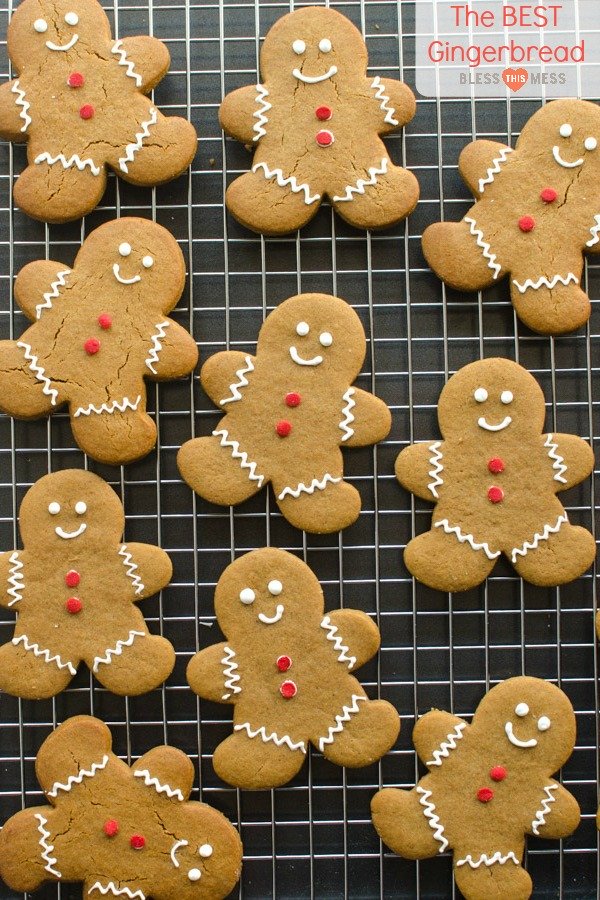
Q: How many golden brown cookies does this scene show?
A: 10